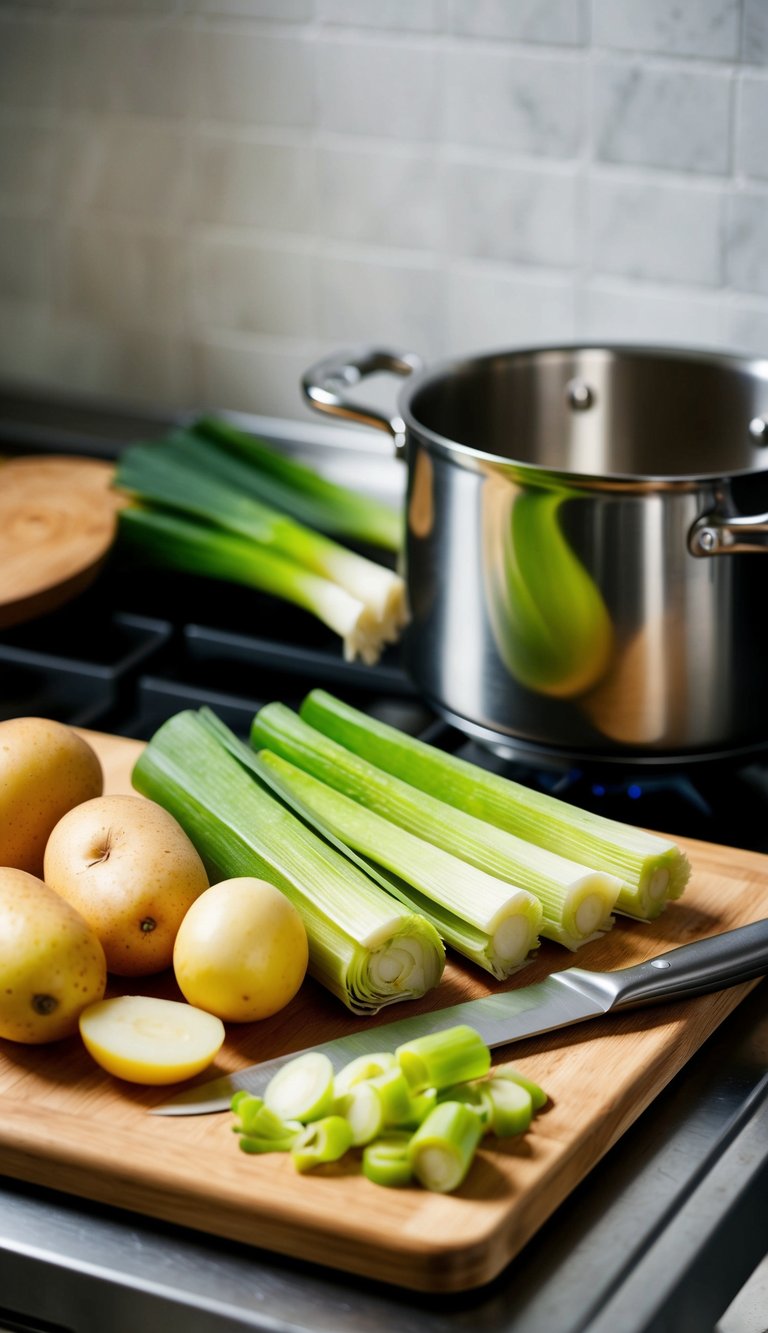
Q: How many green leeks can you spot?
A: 7